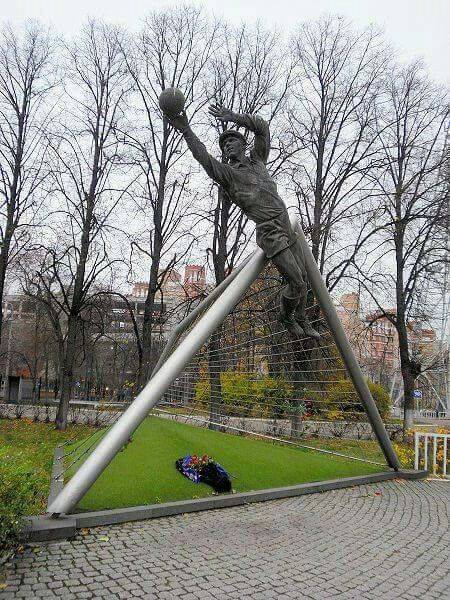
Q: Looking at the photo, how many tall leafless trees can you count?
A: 6